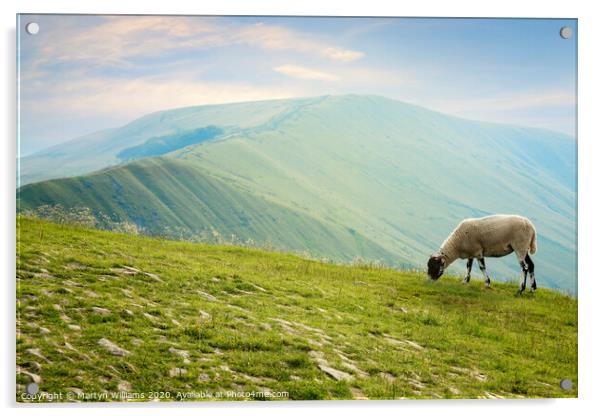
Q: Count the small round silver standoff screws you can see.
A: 4